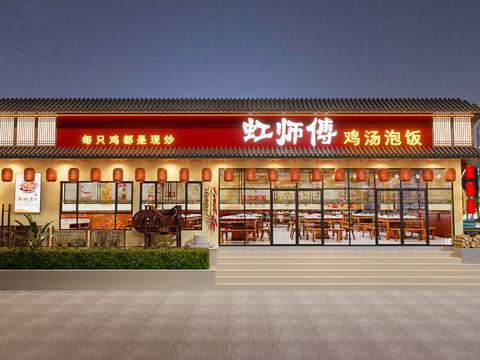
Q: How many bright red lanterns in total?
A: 3